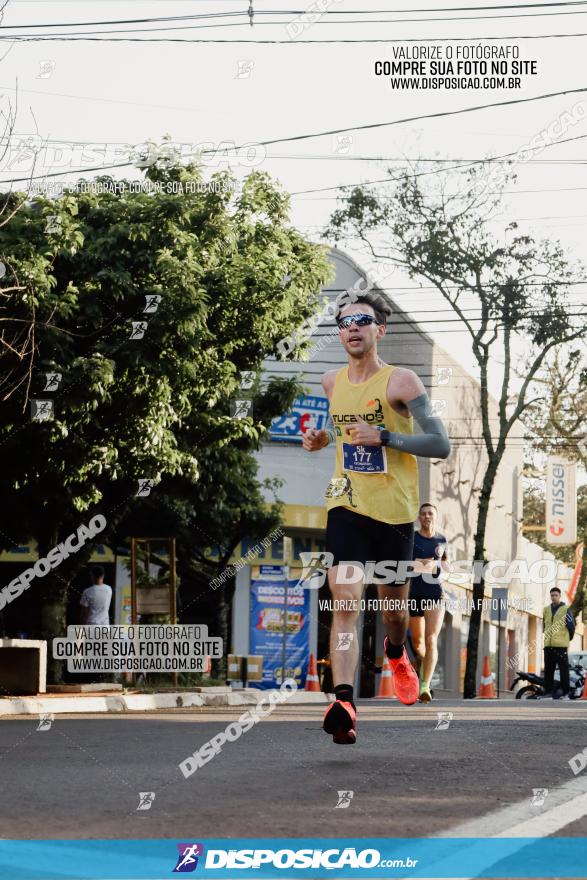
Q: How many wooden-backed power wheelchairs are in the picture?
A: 0